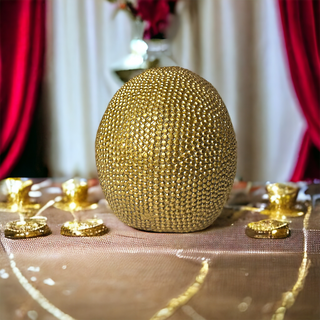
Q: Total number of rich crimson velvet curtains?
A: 2